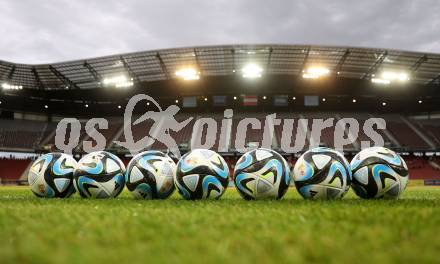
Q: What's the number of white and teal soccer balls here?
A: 7